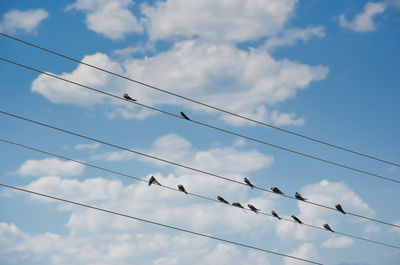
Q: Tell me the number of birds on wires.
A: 14